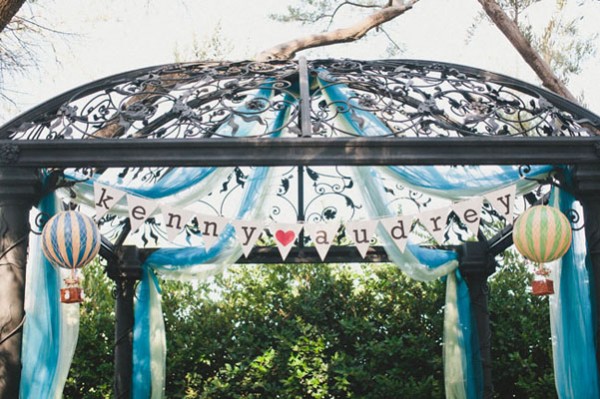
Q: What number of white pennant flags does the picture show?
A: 12